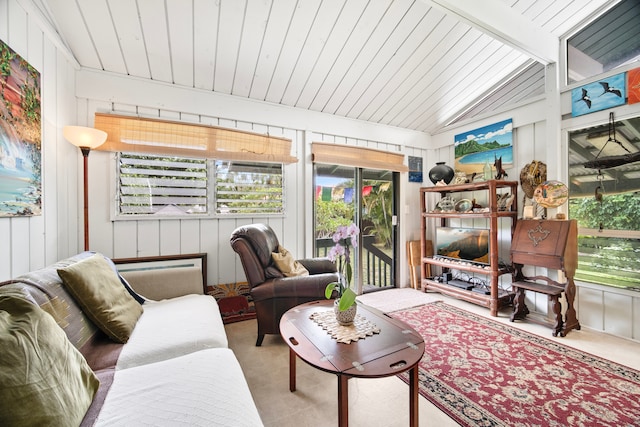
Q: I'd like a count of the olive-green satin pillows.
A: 2